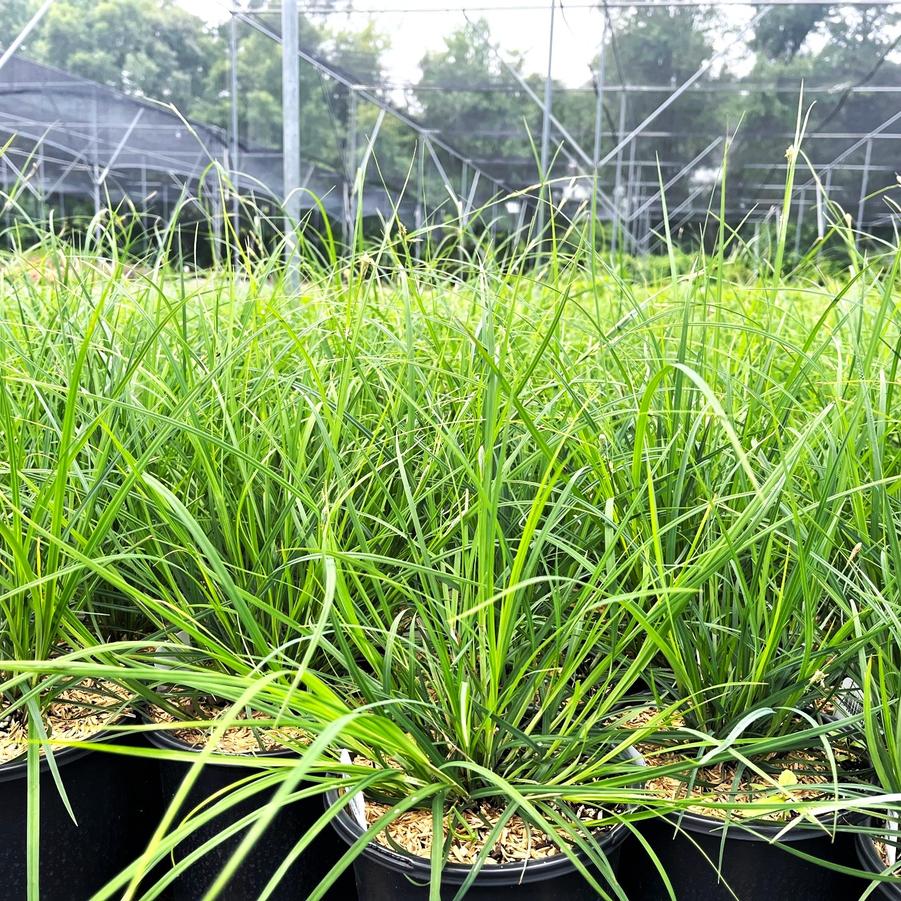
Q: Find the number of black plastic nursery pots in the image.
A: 5